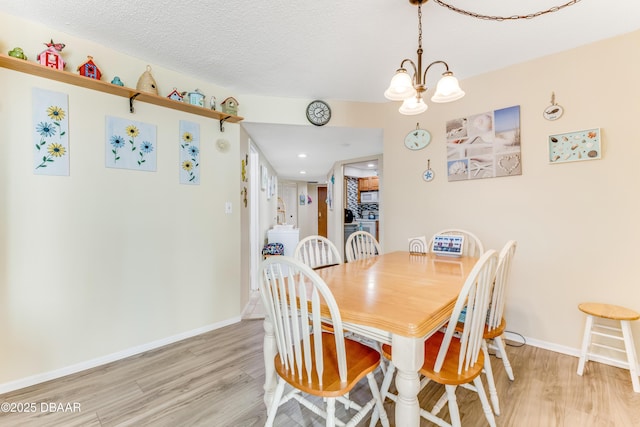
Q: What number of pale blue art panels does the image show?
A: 3